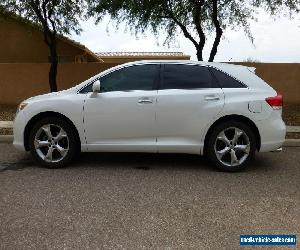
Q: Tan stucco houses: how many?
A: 2